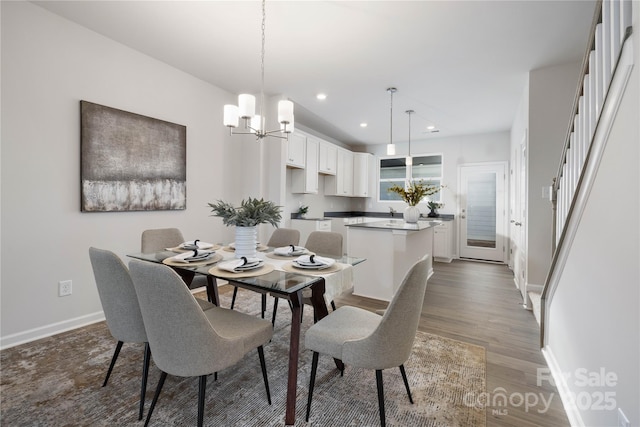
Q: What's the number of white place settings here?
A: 6